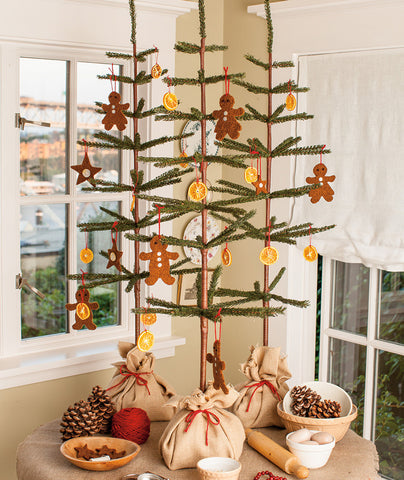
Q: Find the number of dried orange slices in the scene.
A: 14